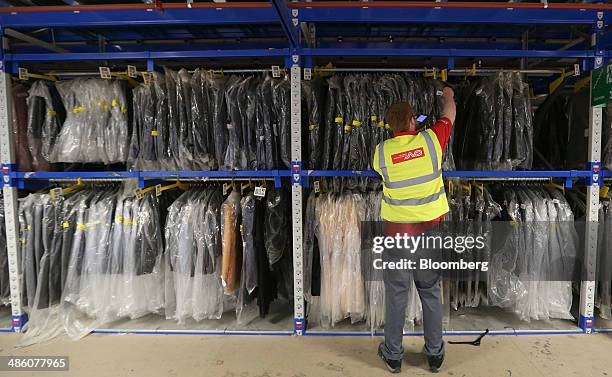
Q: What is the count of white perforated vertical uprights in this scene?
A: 3